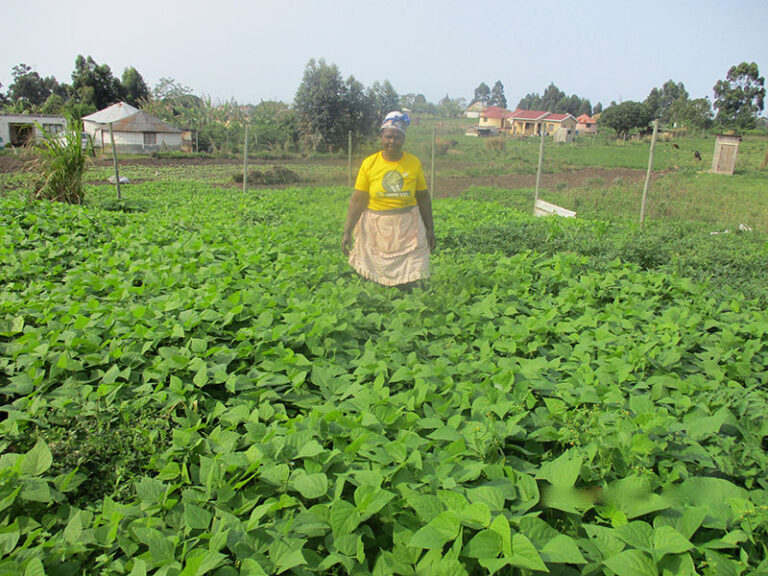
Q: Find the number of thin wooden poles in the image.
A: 6